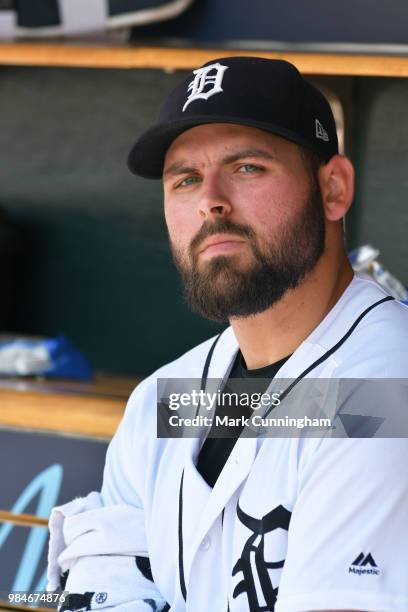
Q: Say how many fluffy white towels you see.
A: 1